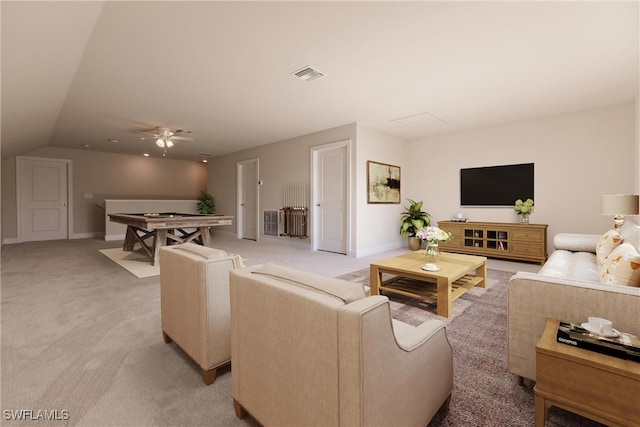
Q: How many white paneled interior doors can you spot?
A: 3